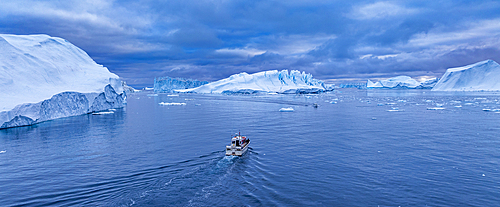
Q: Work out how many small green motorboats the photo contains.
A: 0